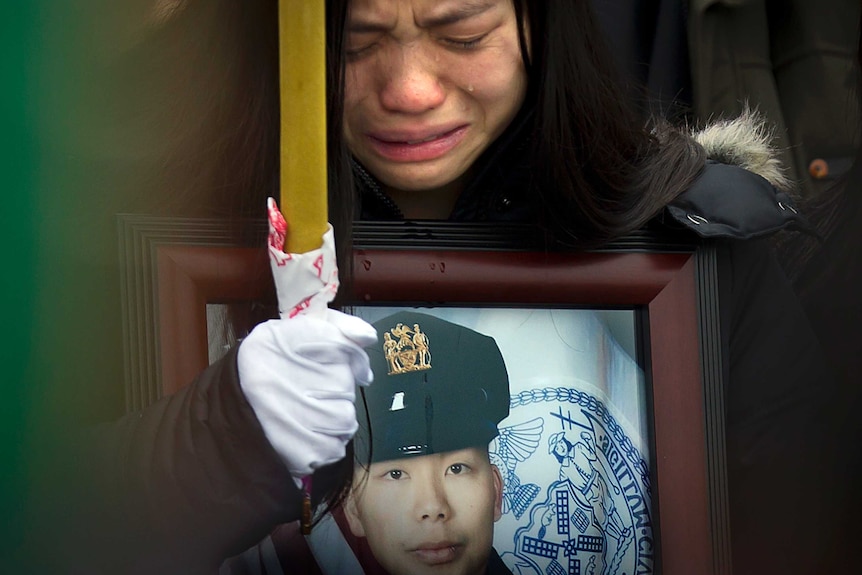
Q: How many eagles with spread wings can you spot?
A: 2